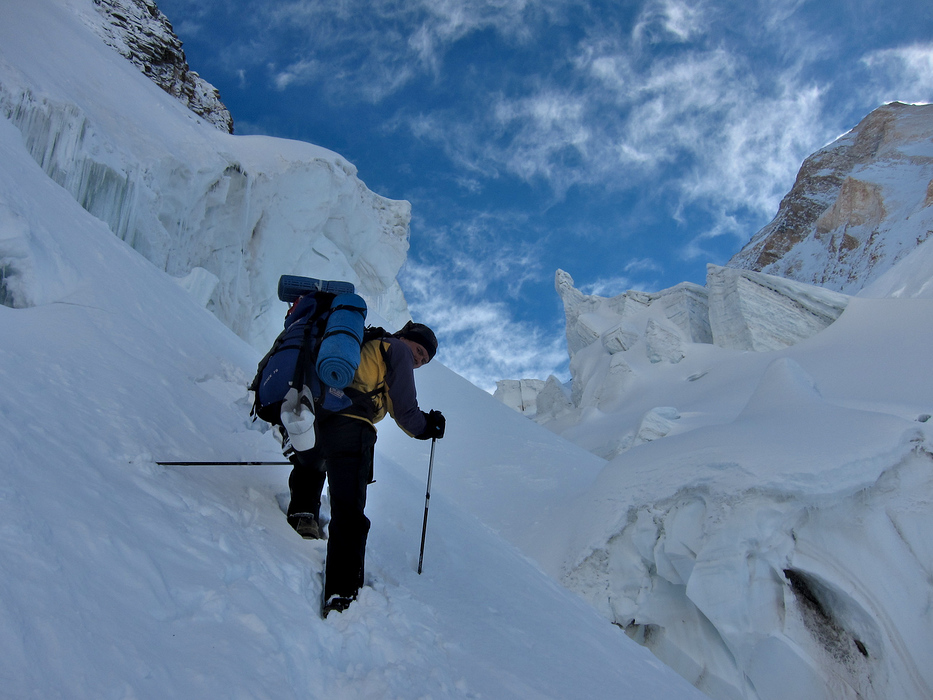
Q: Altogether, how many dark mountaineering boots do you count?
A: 2